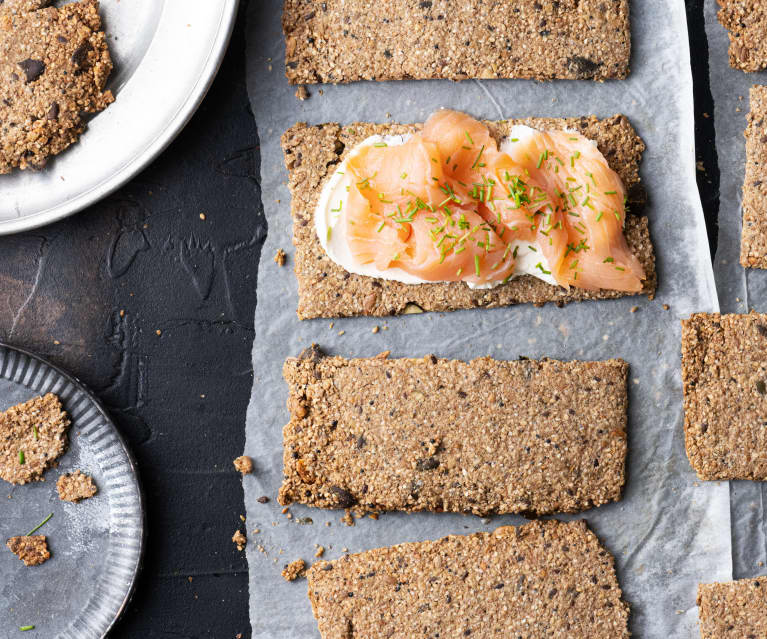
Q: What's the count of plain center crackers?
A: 3